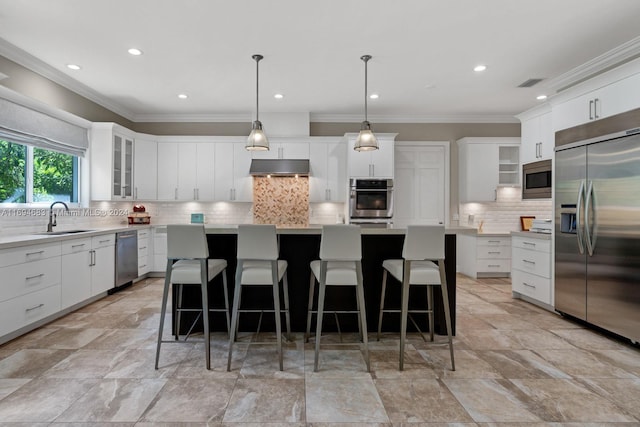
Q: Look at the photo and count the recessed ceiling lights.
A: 7